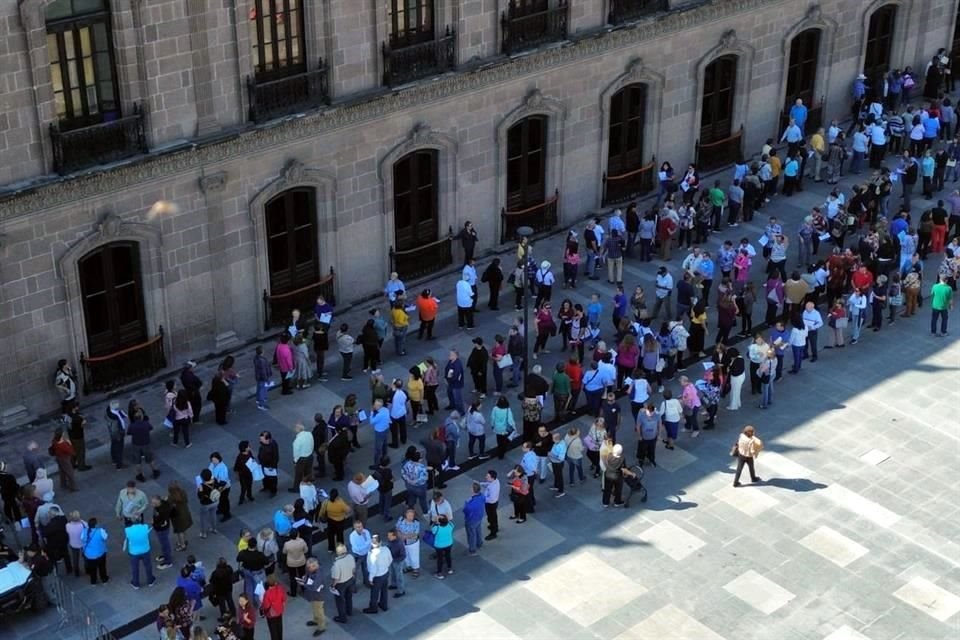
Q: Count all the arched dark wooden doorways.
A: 8